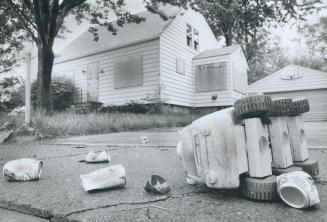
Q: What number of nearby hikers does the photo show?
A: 0